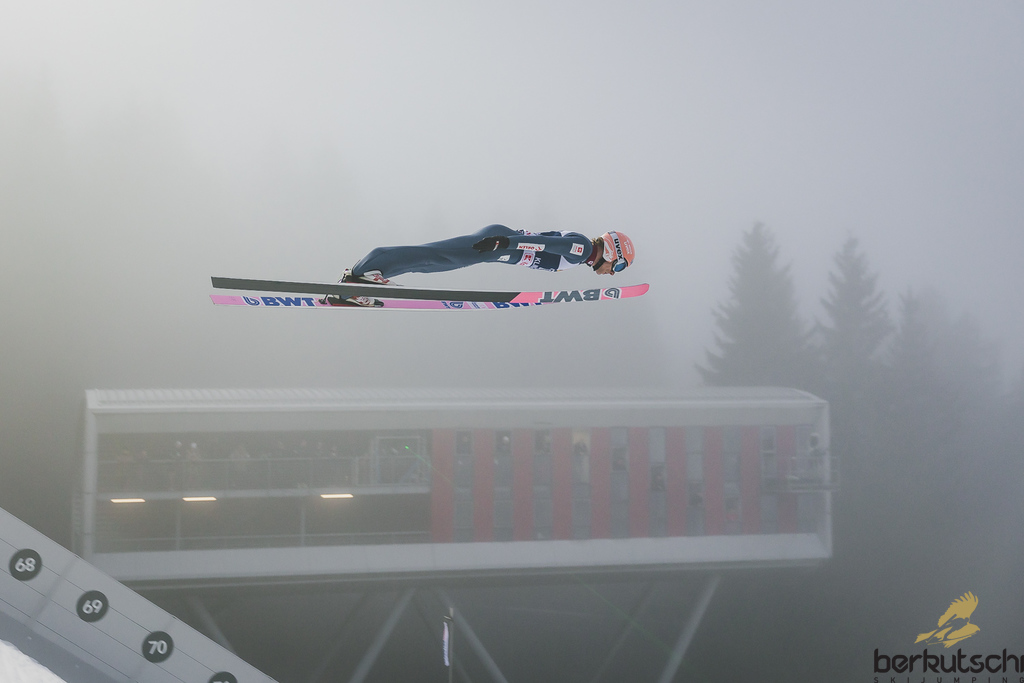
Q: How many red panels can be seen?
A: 10